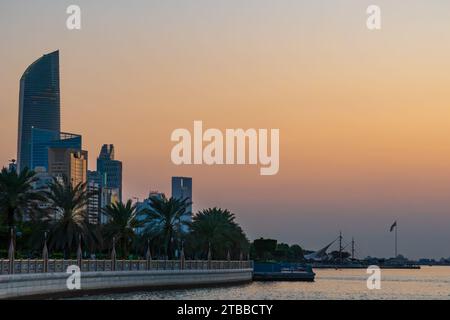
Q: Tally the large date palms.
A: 5